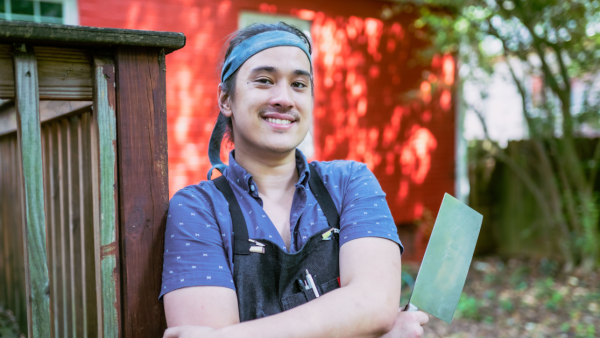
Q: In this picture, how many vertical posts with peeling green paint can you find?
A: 2